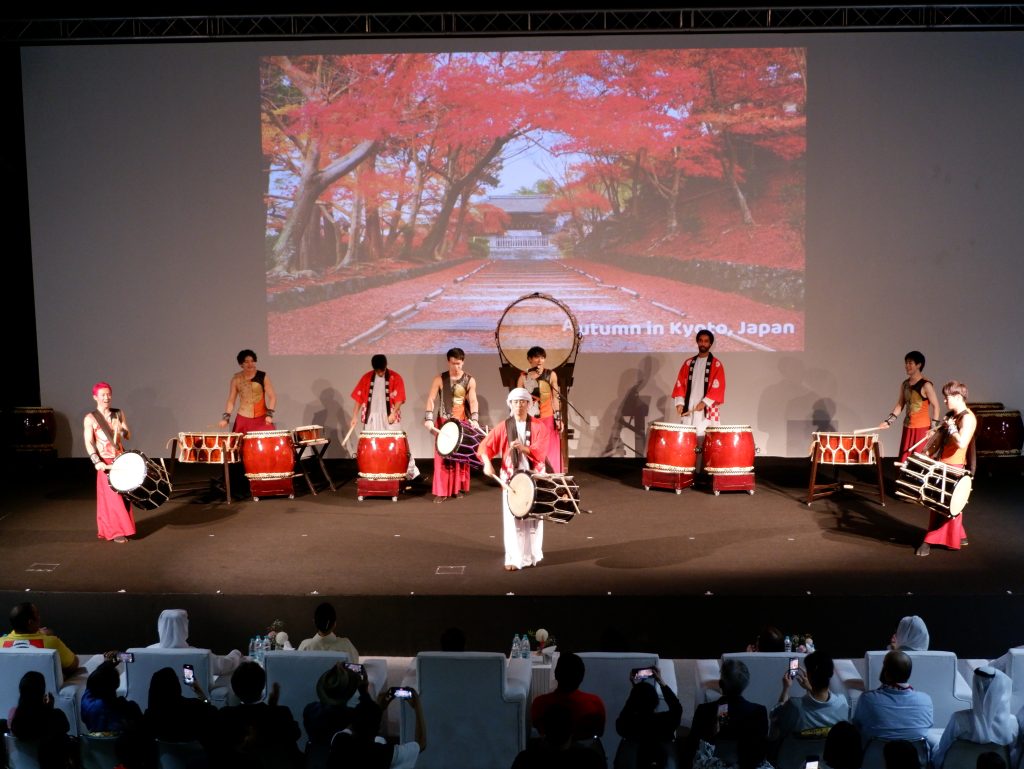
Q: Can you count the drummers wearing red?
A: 9